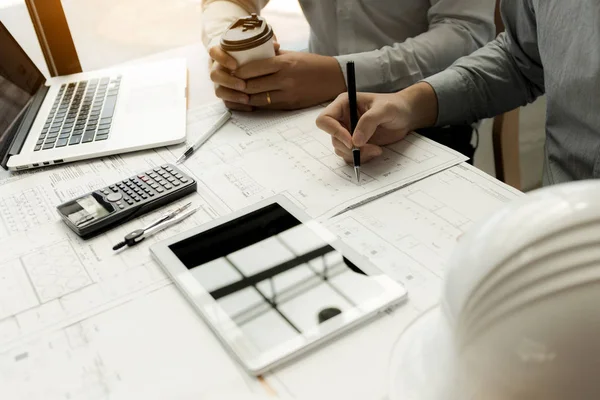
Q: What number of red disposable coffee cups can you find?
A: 0